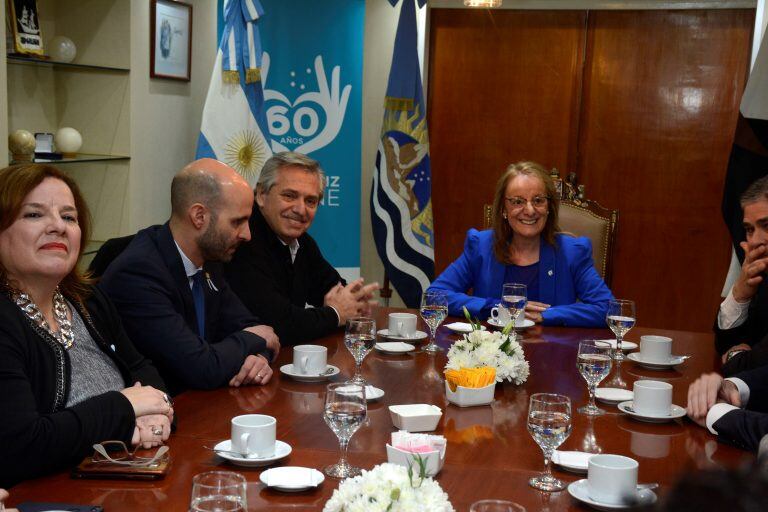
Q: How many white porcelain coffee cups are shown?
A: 7